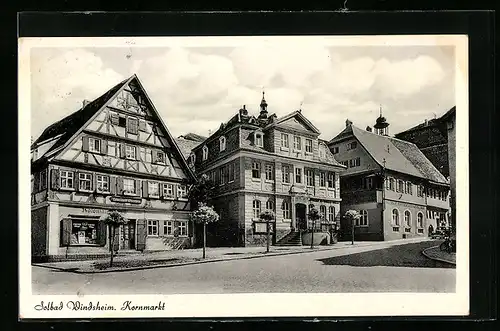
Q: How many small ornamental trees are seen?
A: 5